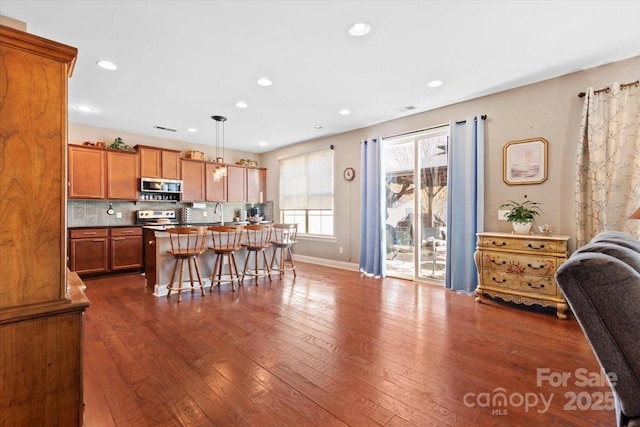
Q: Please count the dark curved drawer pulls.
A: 6